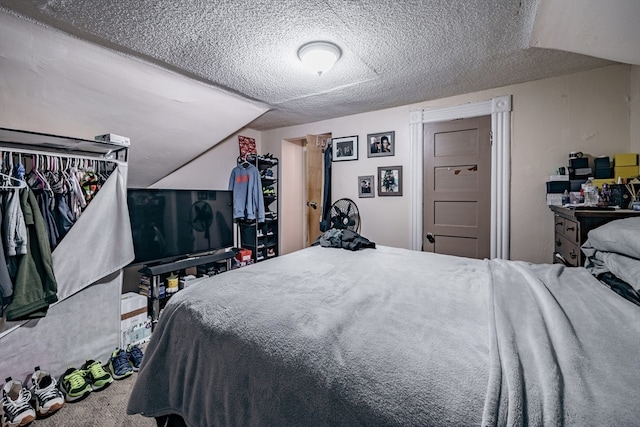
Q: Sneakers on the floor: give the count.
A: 6